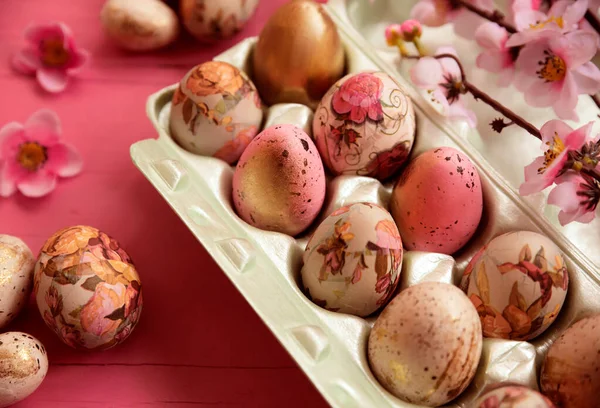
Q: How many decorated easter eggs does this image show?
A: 15